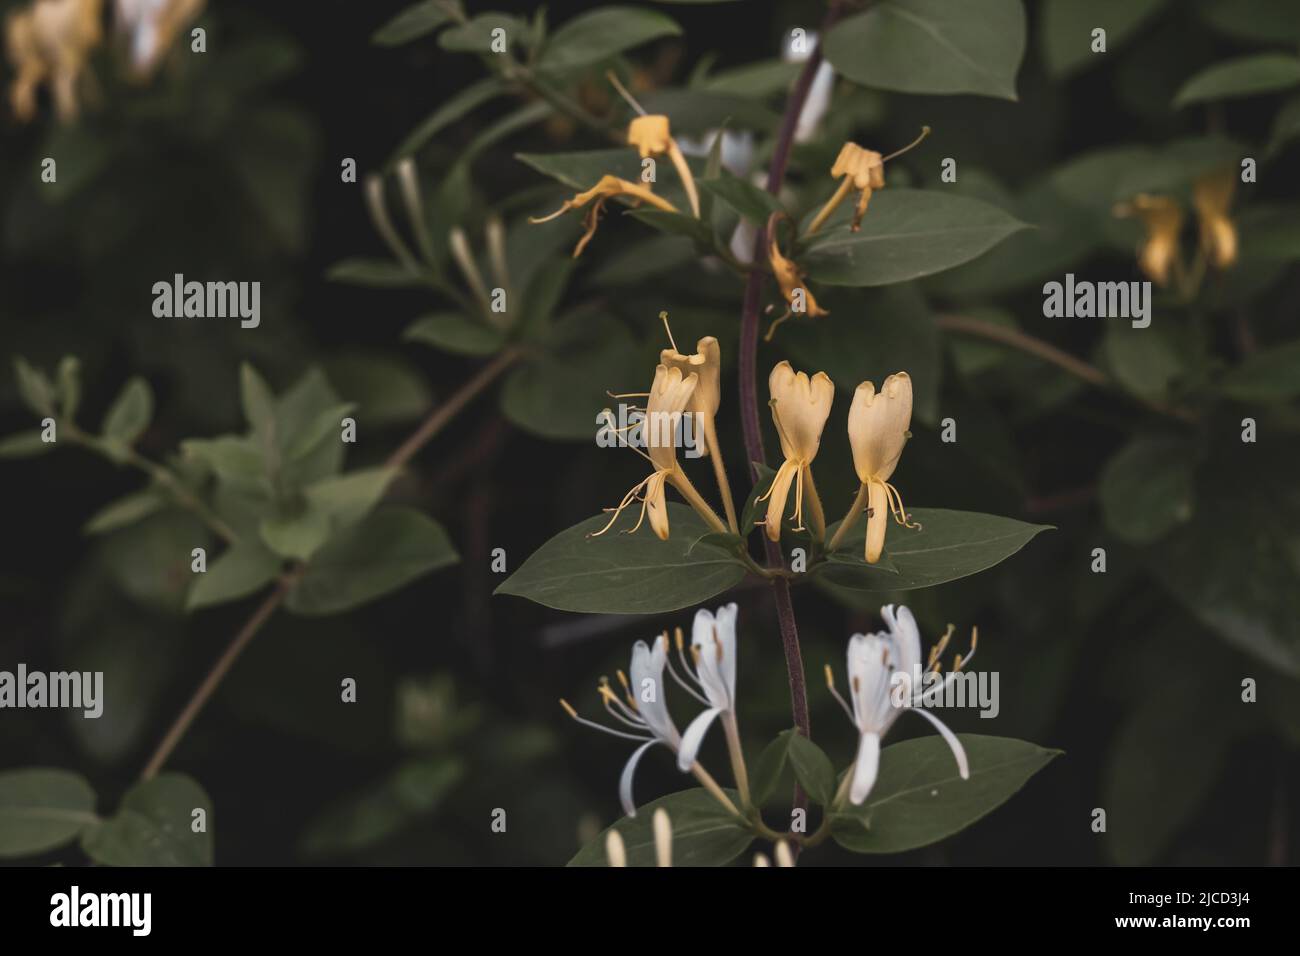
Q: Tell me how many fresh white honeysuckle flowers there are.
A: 4